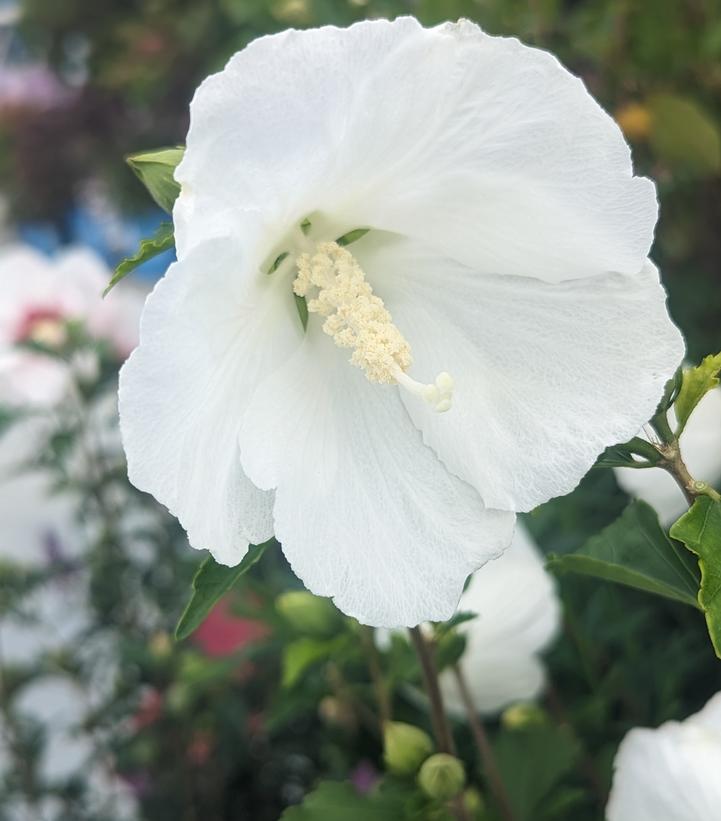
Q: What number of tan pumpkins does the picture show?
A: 0